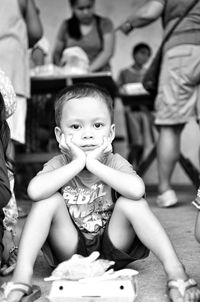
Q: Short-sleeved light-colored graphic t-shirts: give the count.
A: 1